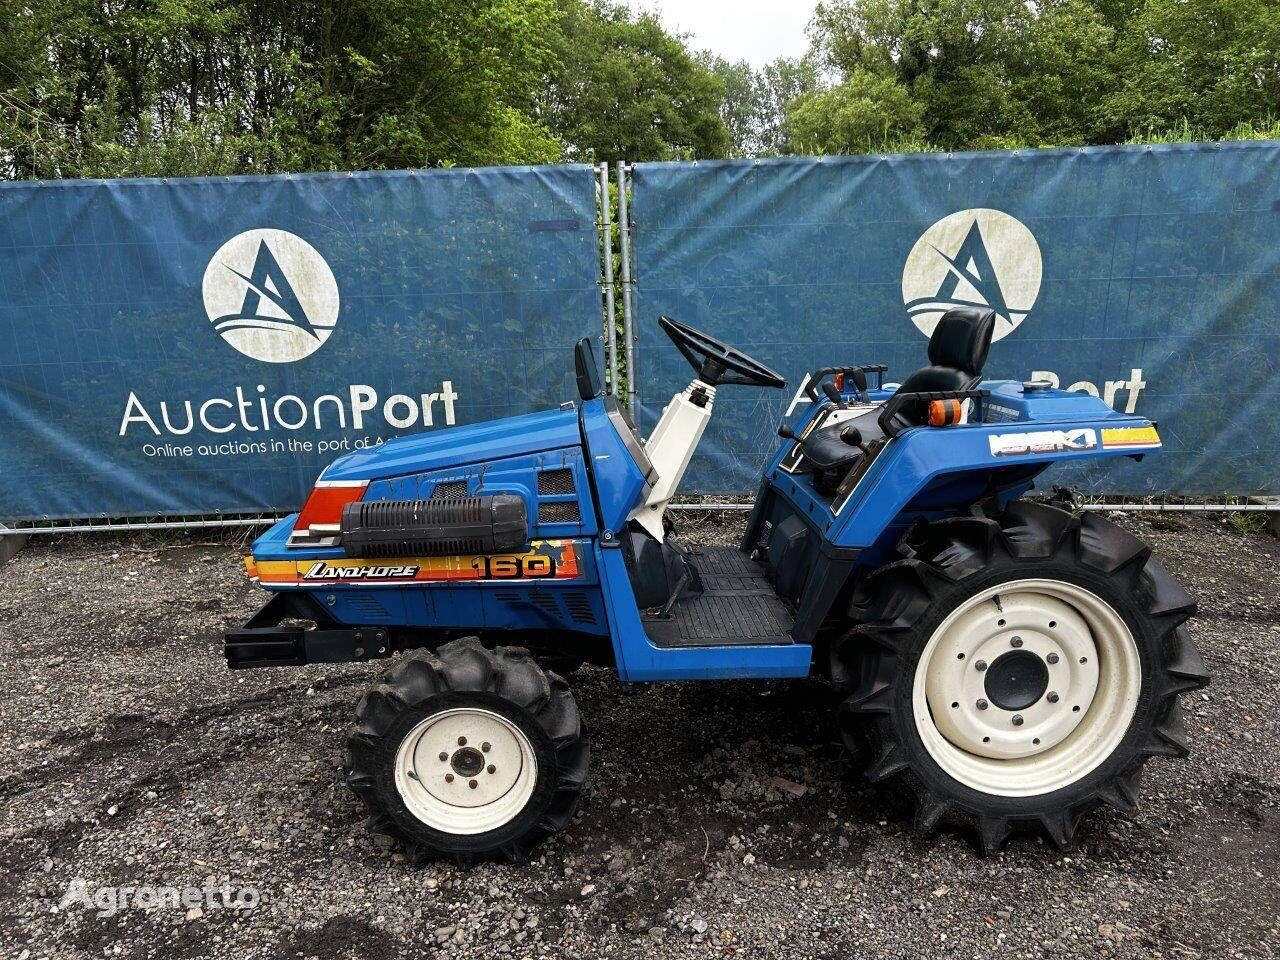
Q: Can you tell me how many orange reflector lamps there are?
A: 2